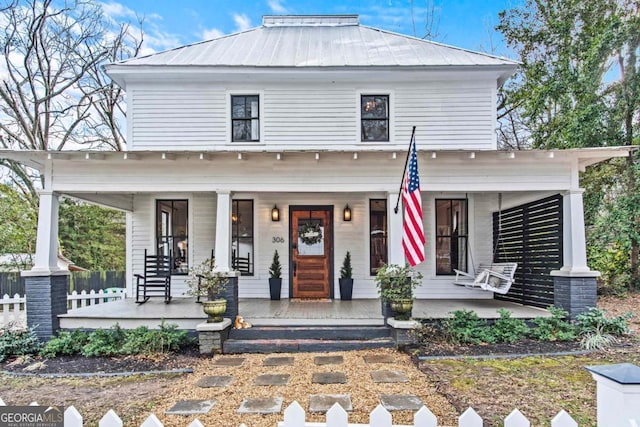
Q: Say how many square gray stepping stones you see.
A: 12